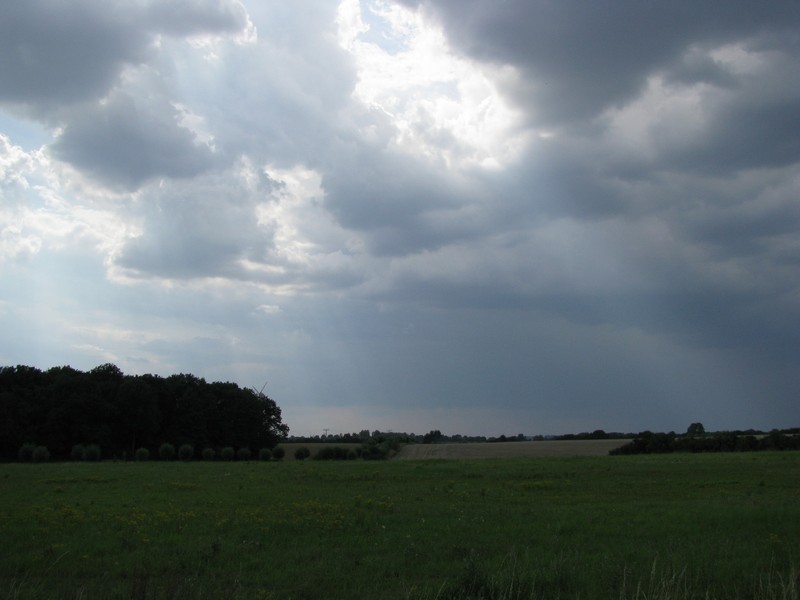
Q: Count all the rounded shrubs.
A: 13